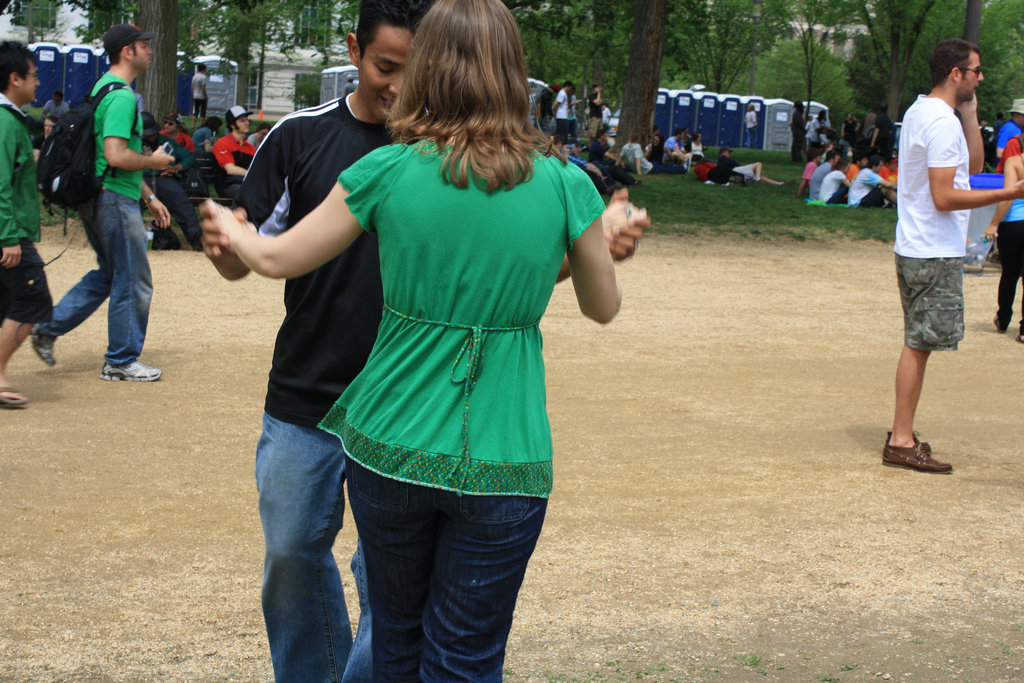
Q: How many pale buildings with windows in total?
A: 1